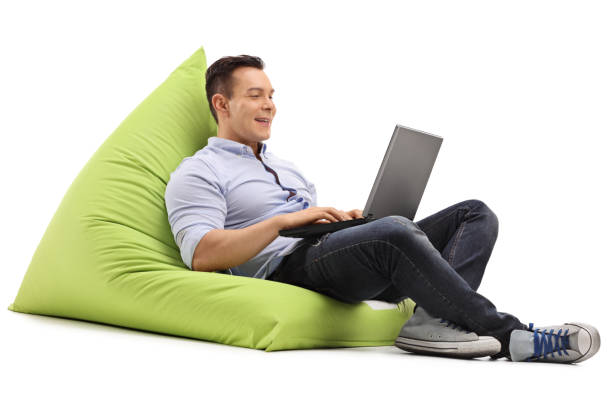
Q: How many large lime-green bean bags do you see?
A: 1